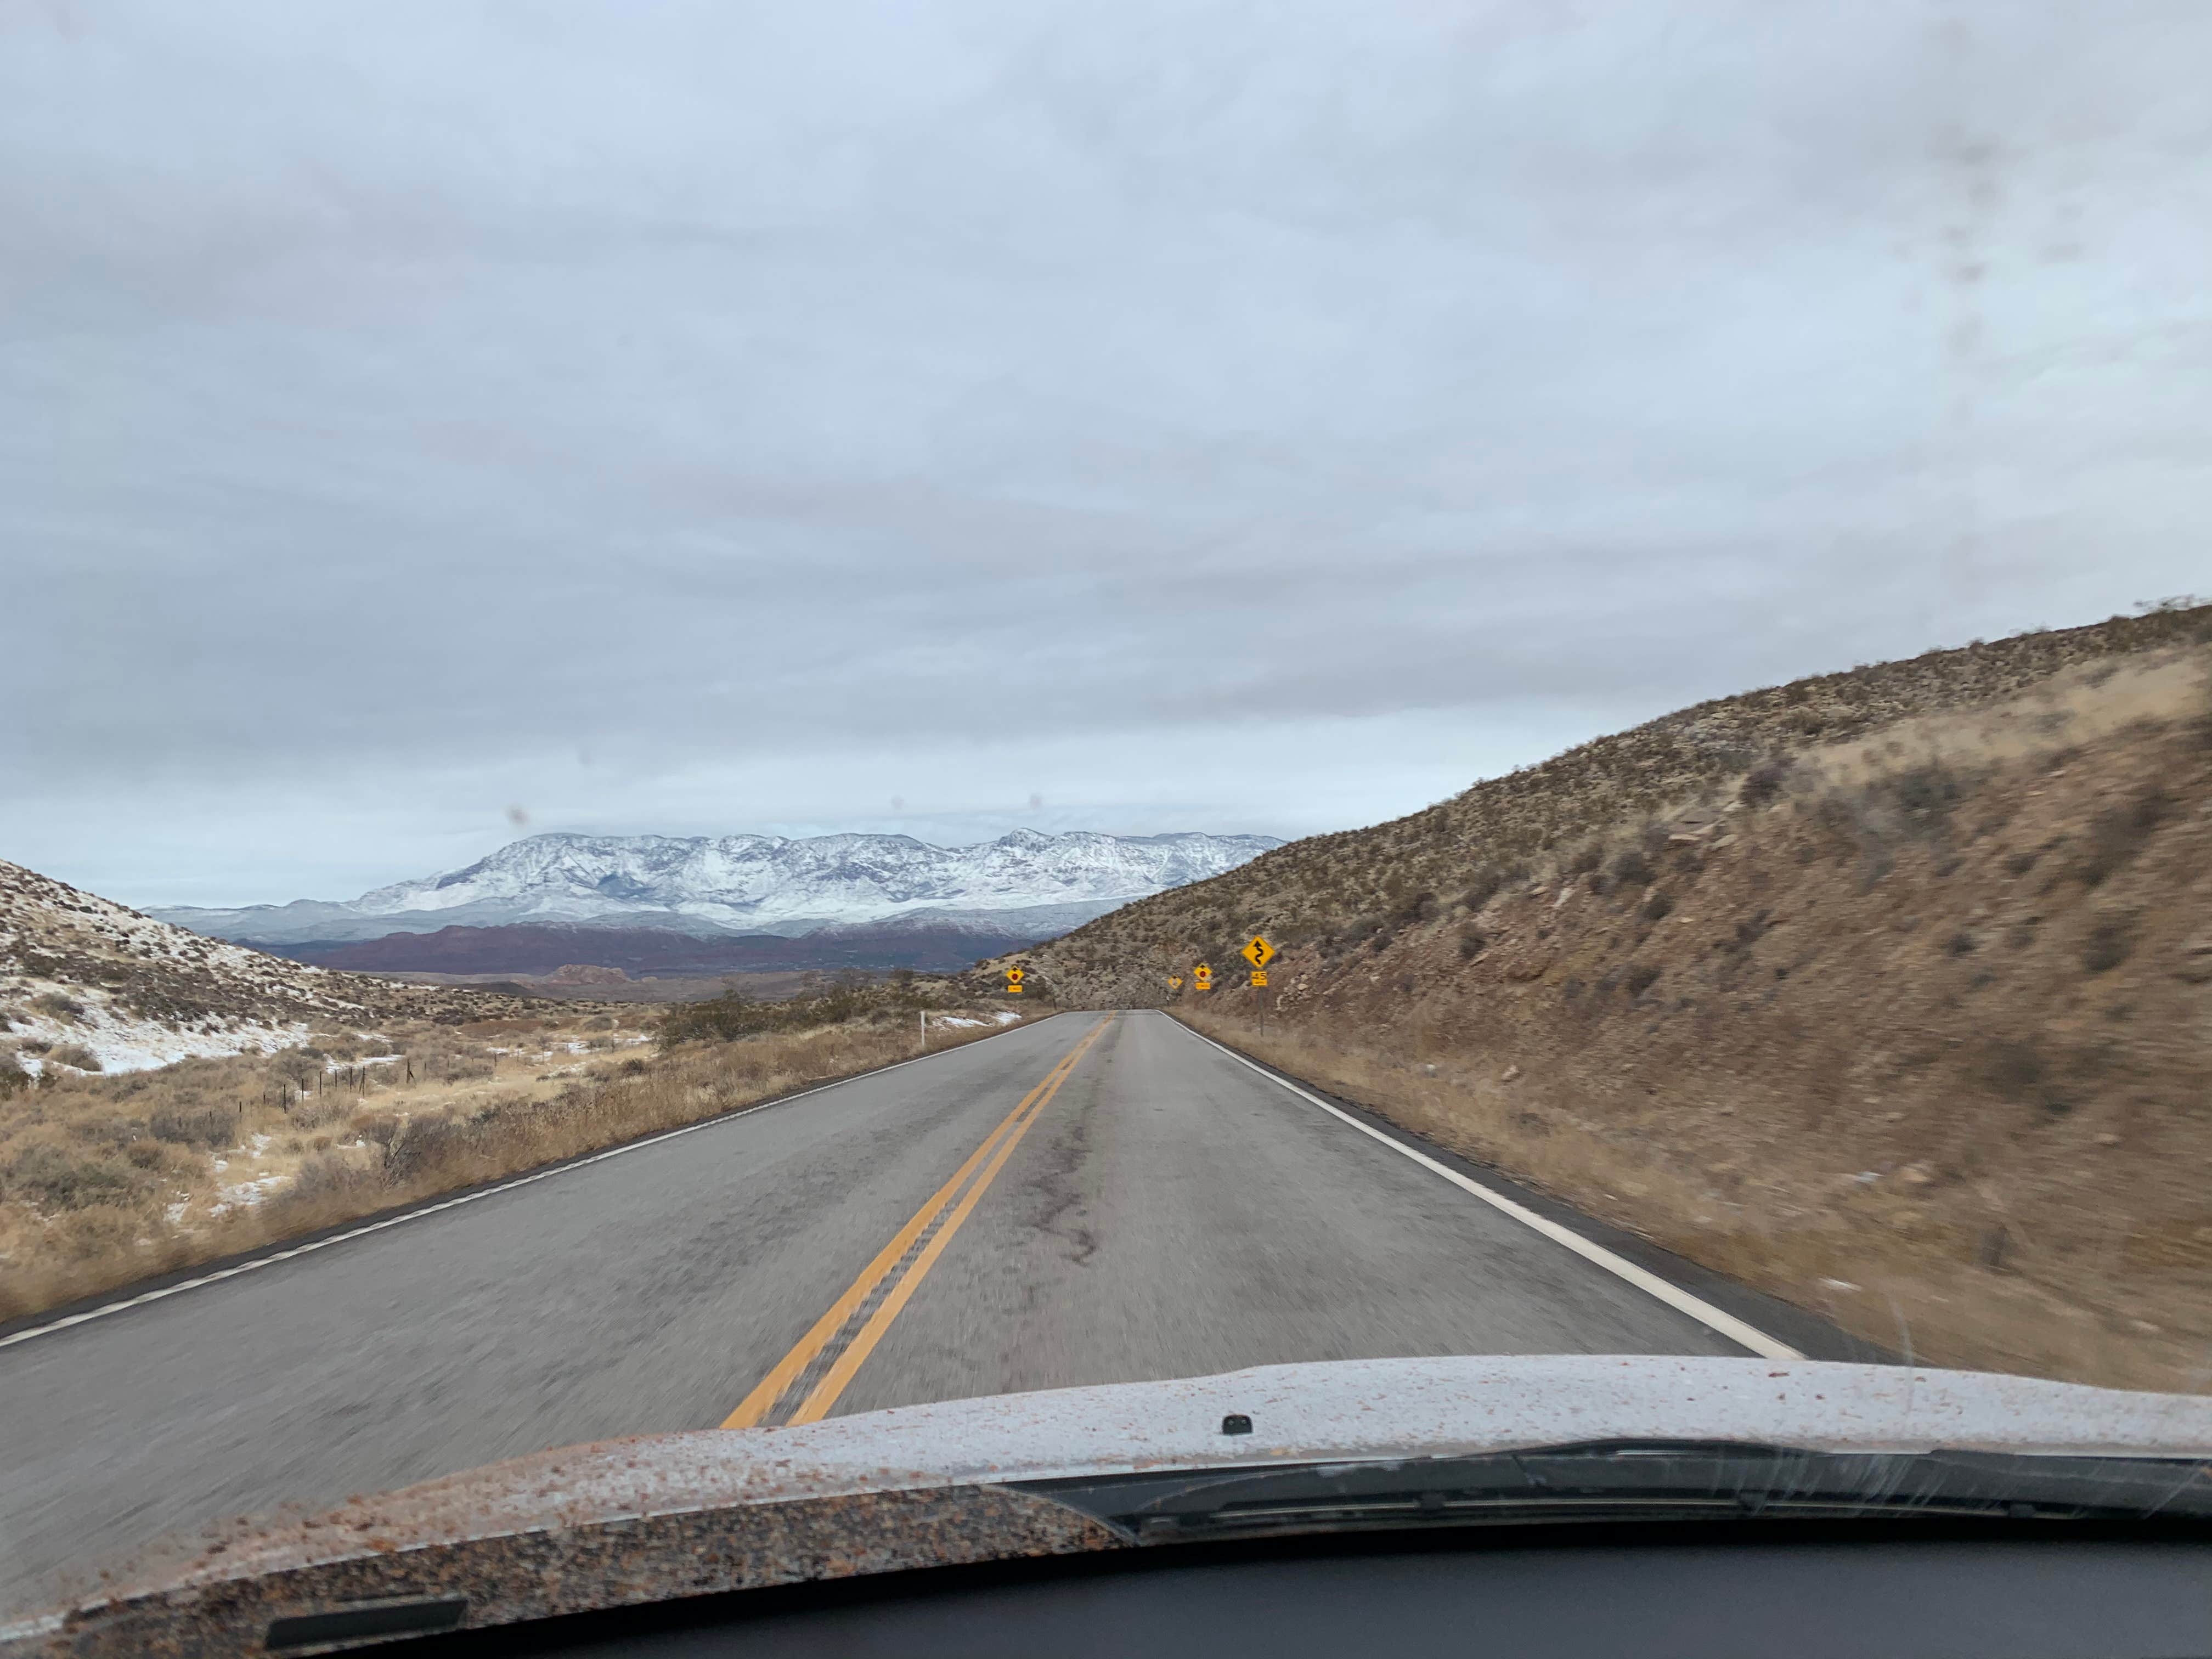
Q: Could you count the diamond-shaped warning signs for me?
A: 4